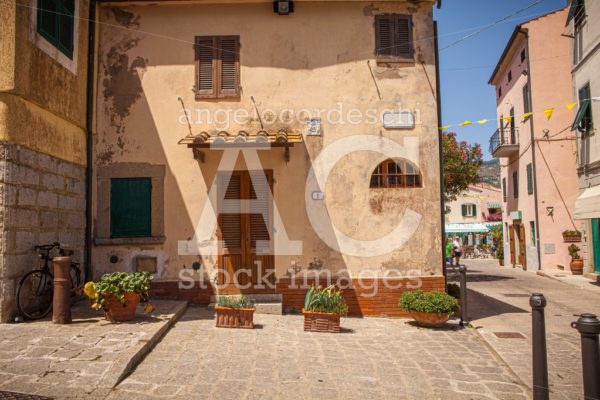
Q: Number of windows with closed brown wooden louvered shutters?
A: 2